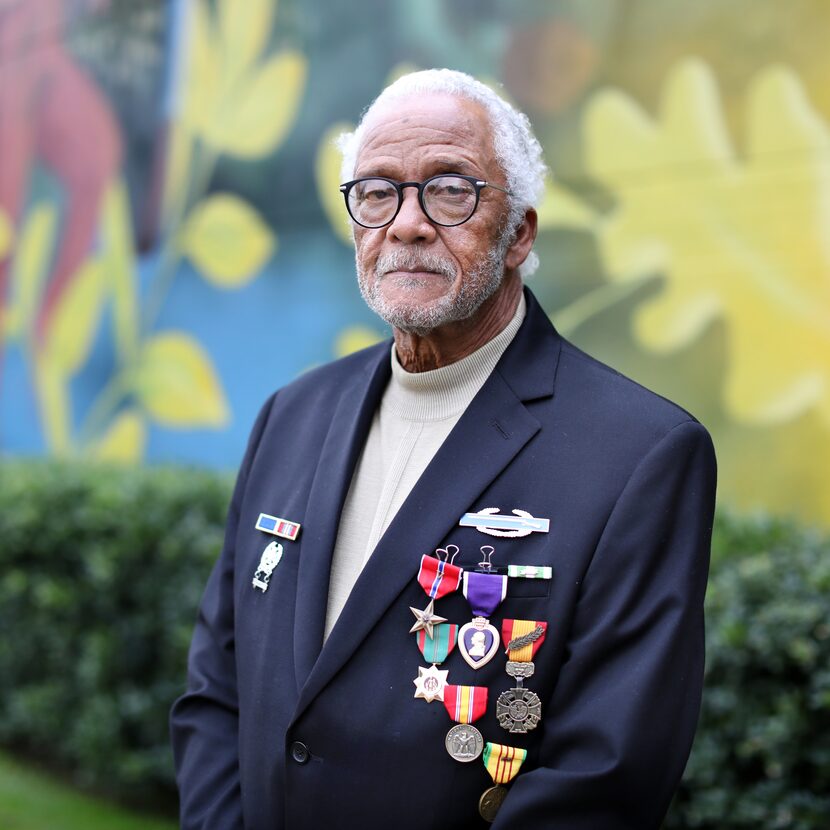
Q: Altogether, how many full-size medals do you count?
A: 6